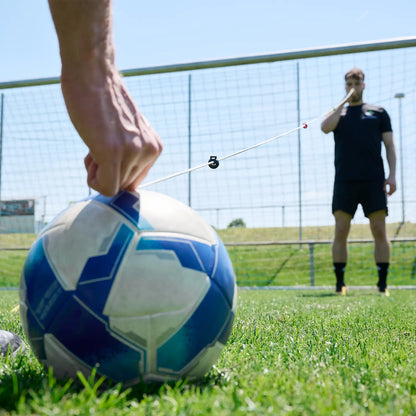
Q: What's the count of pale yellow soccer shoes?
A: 2